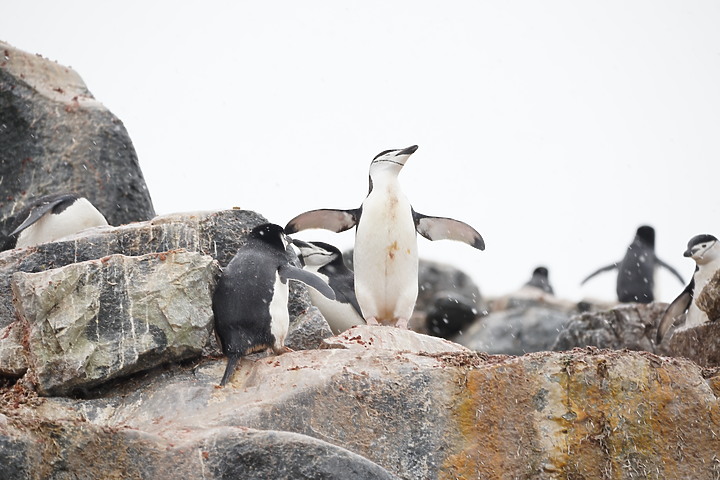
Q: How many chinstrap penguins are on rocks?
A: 7